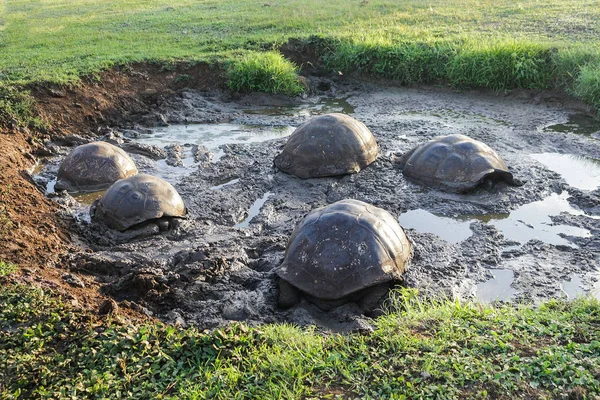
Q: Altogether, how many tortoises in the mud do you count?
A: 5